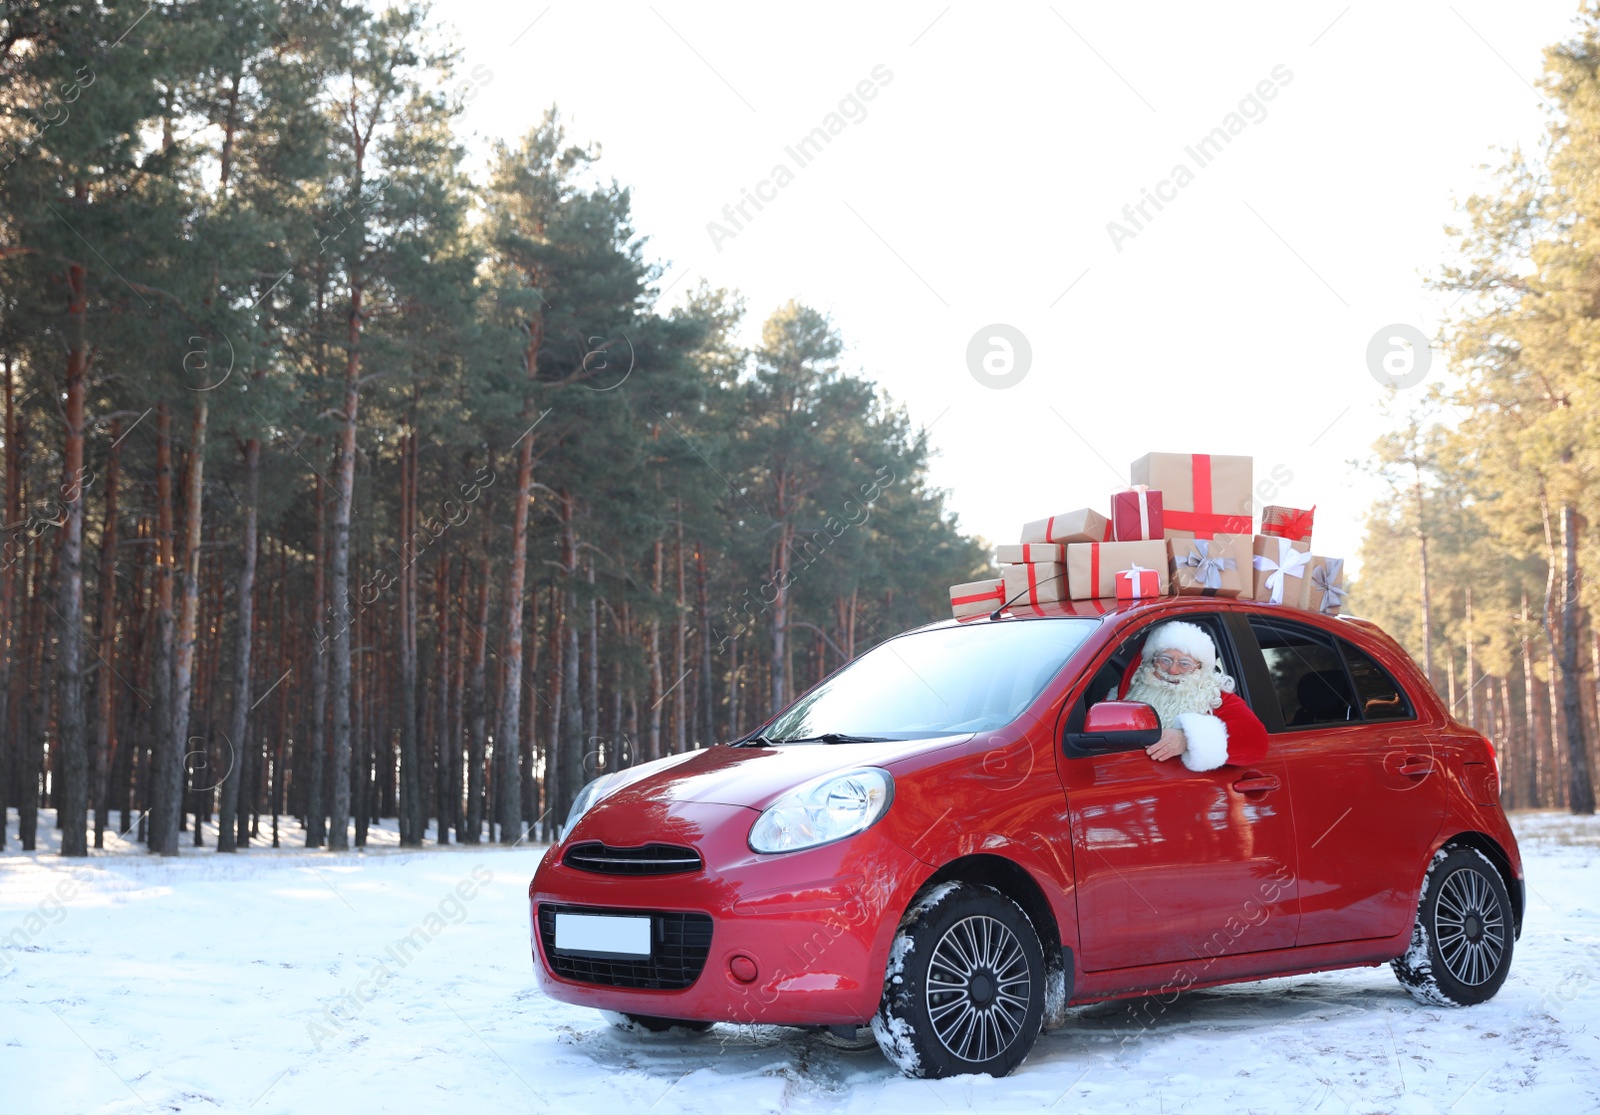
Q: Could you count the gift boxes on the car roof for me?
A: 12